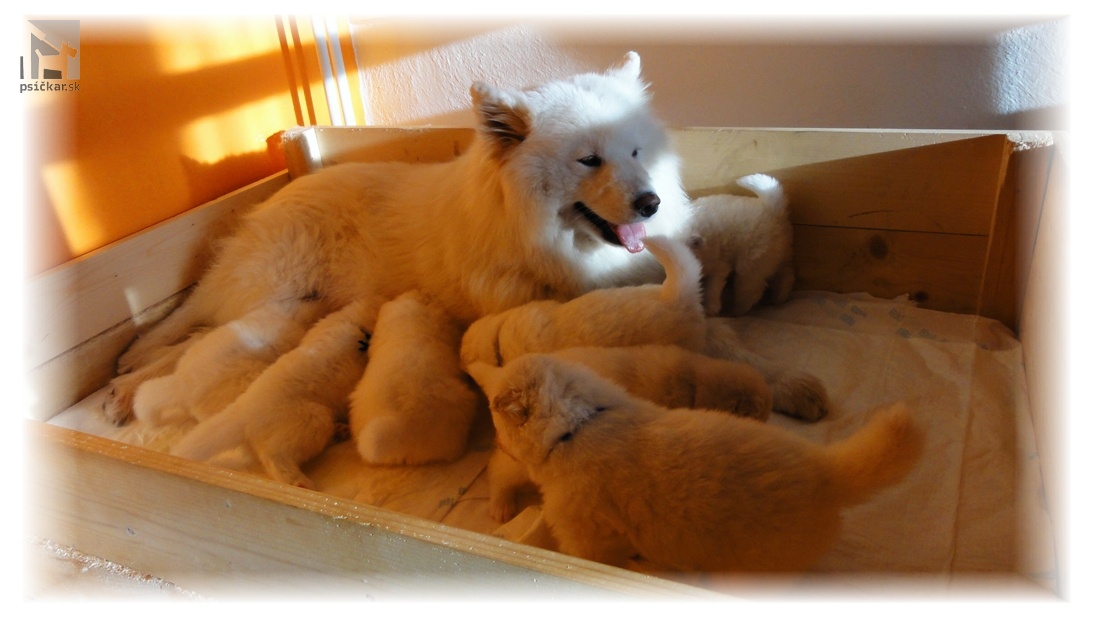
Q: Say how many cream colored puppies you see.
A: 7